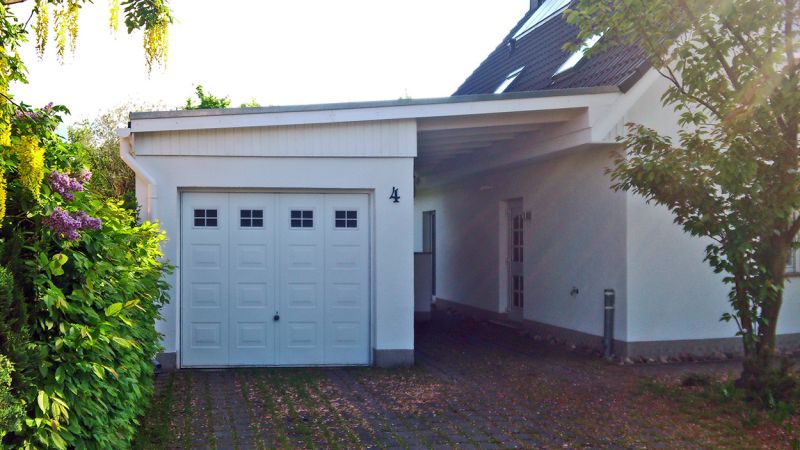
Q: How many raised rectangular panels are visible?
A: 12